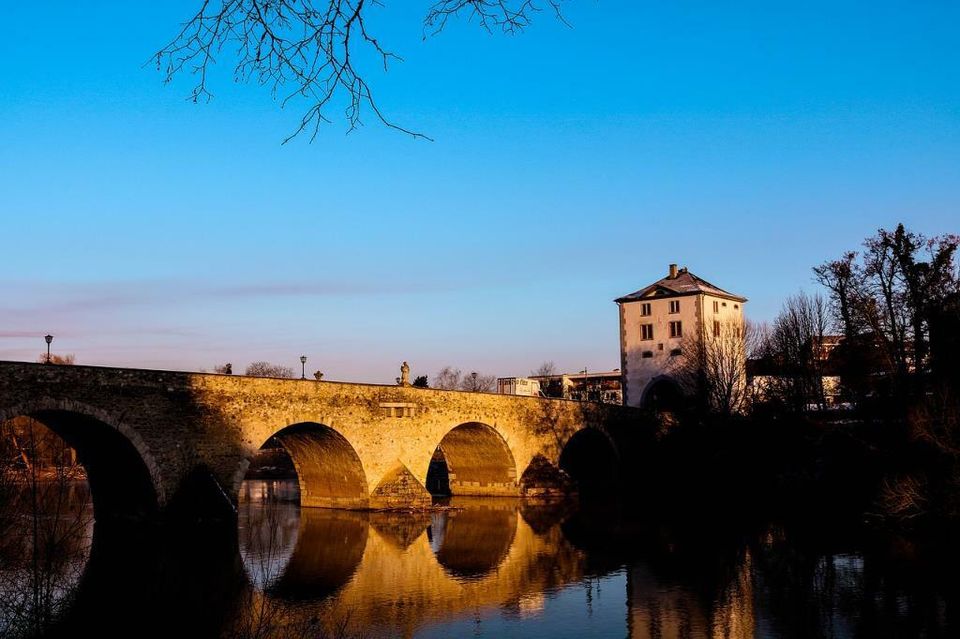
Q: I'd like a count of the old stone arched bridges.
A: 1